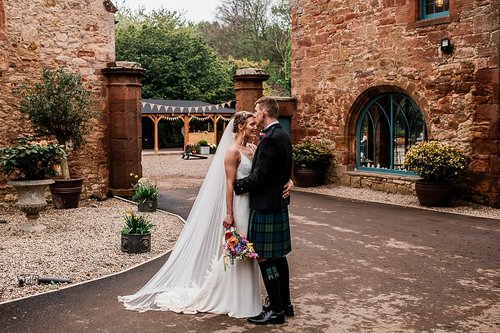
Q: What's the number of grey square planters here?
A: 2